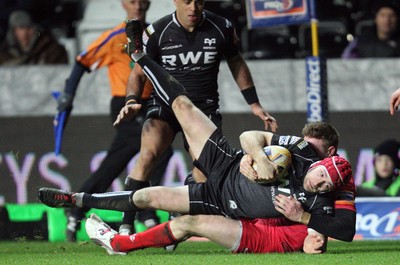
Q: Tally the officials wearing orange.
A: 1